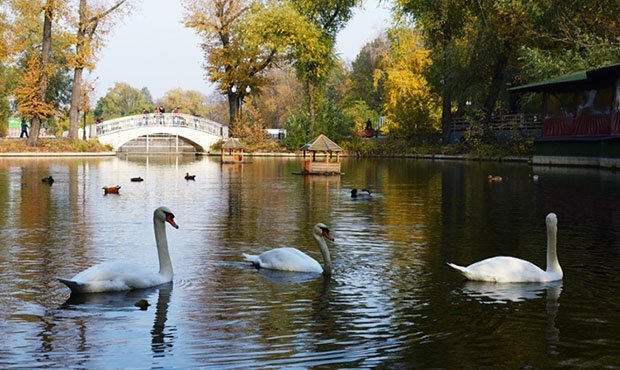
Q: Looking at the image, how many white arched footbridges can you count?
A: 1